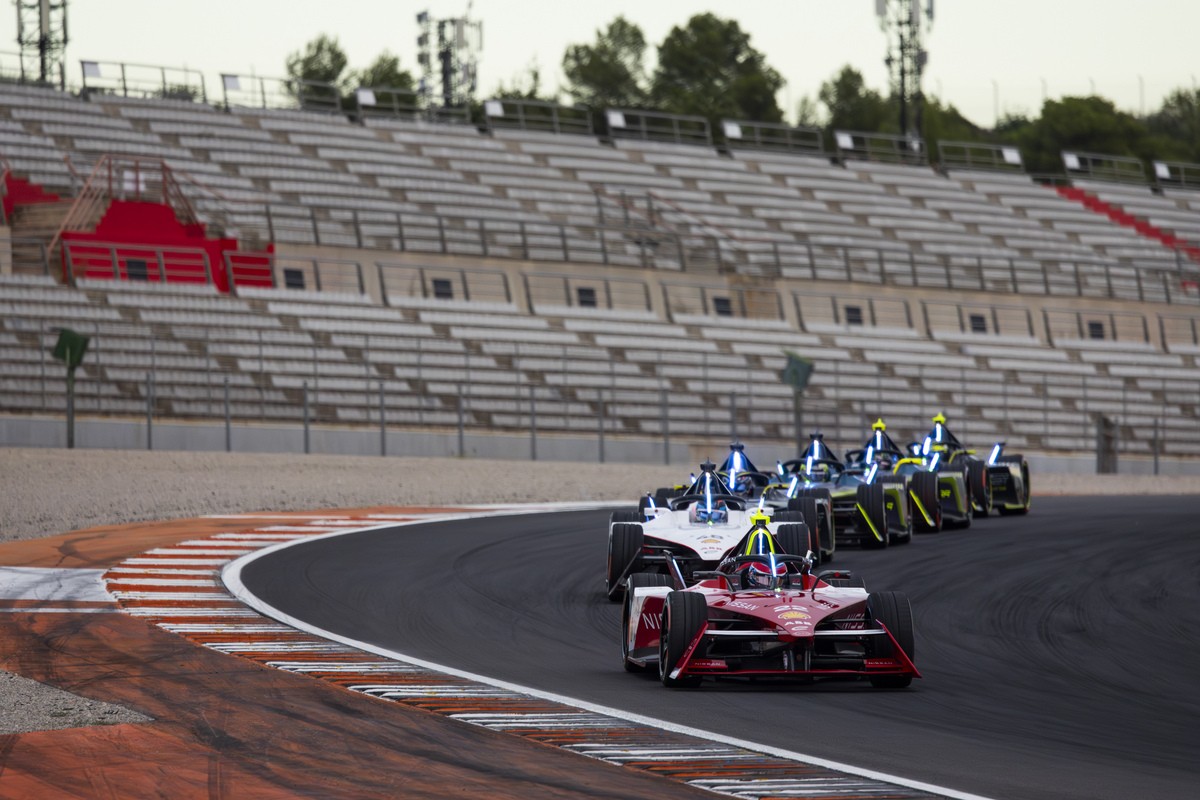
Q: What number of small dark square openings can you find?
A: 8